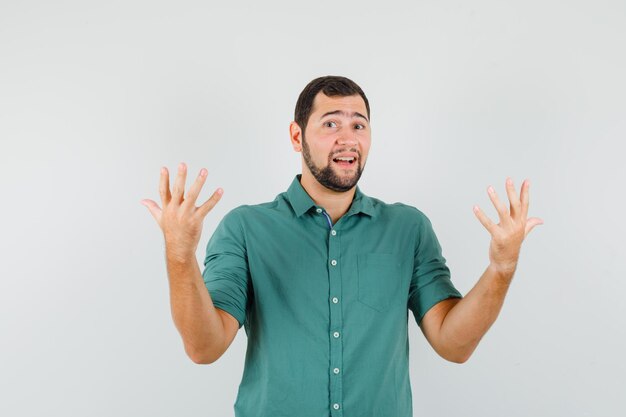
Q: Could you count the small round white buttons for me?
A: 7